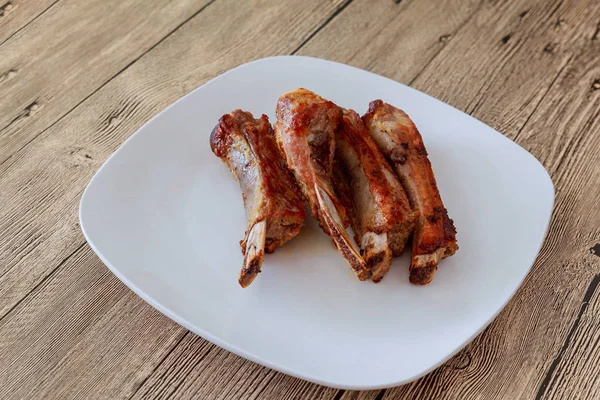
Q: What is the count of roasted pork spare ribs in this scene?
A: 4